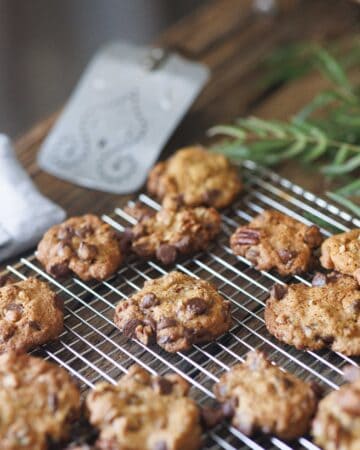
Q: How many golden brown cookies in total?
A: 12